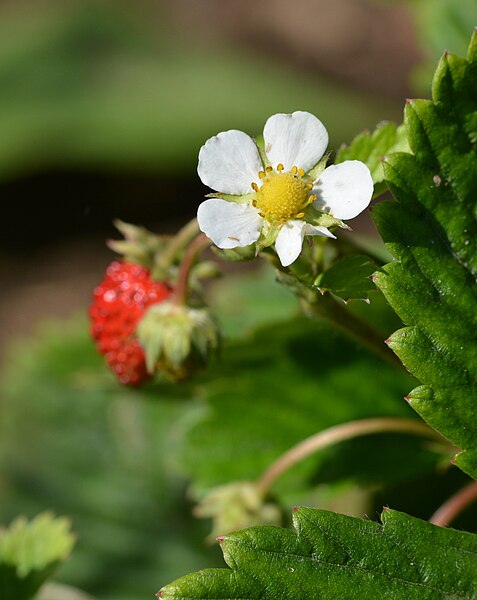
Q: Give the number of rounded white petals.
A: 5